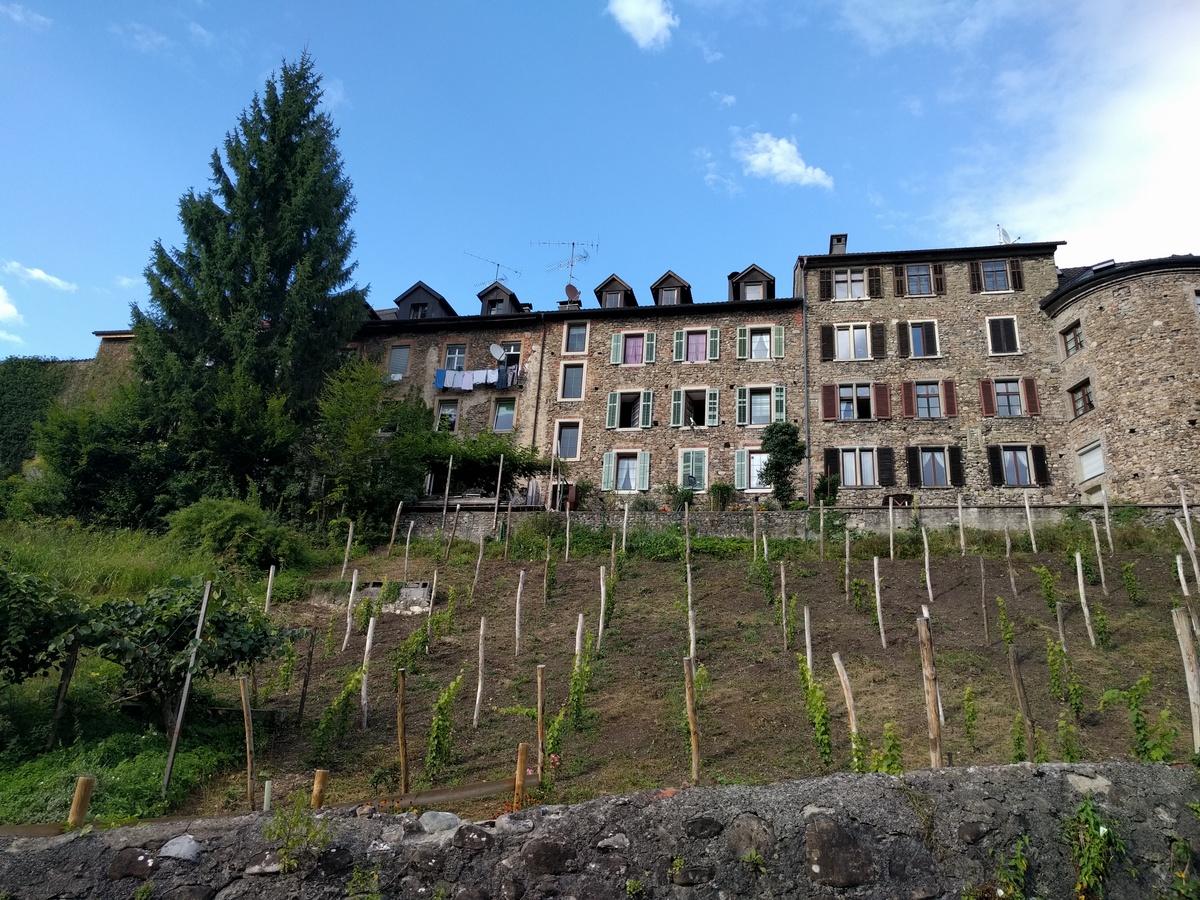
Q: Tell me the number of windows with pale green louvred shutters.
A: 9